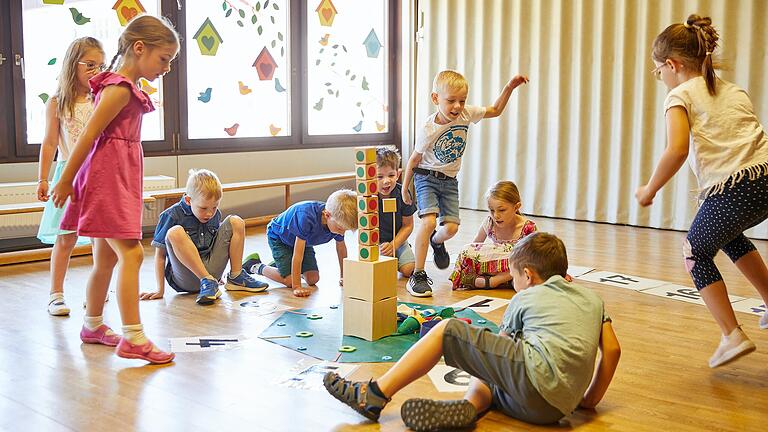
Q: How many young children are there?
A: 9